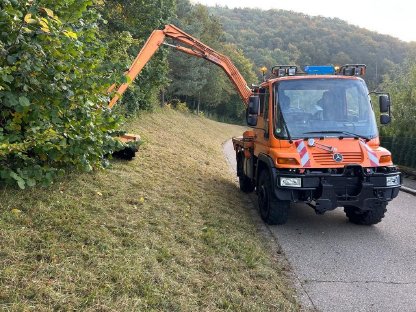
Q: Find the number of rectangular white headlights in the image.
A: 2